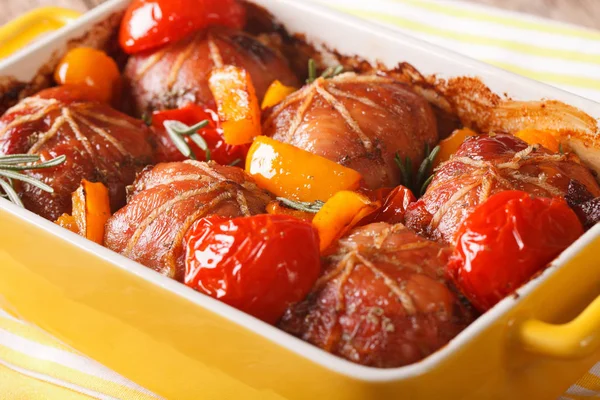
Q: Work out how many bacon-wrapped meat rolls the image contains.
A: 6